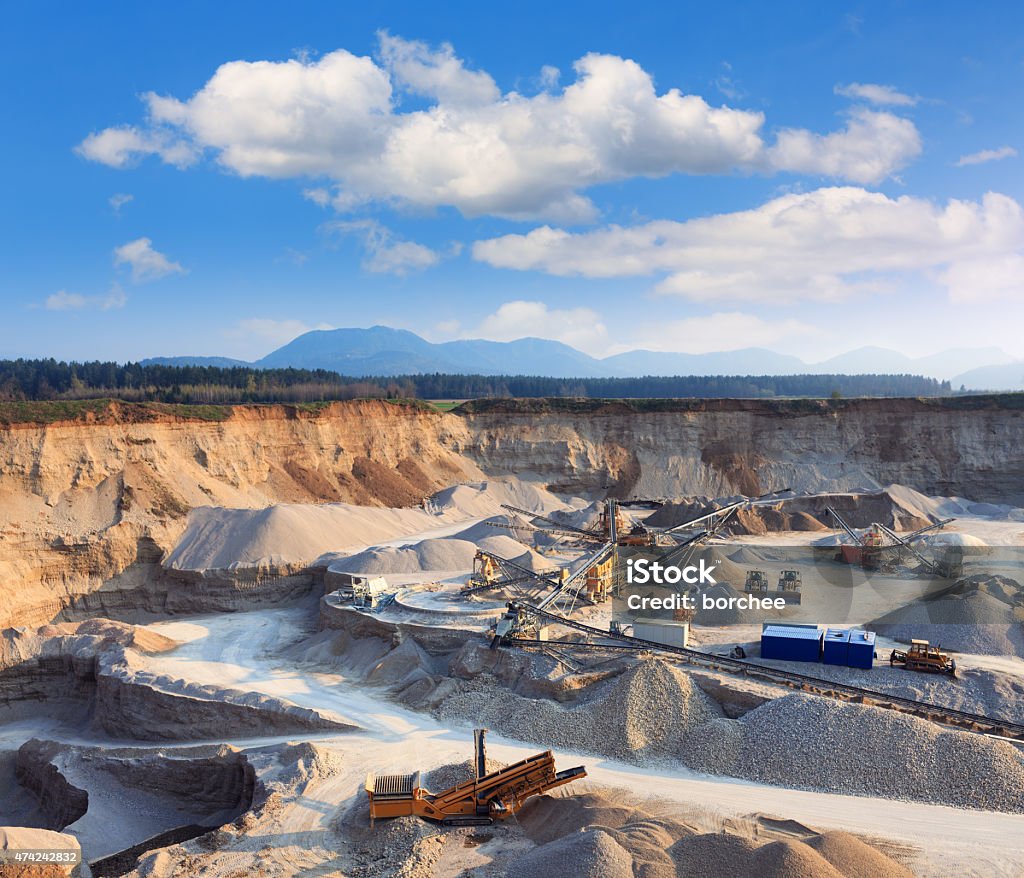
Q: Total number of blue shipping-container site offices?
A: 3